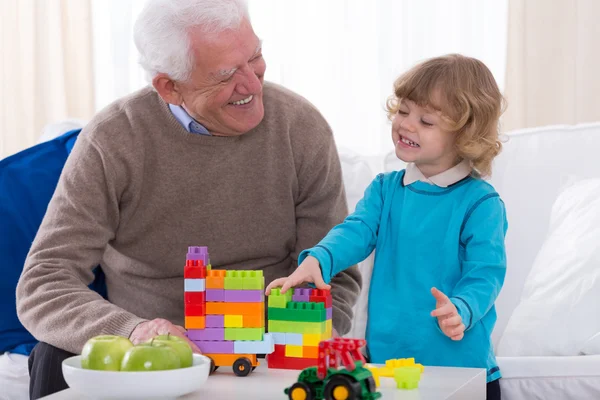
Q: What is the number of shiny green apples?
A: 3